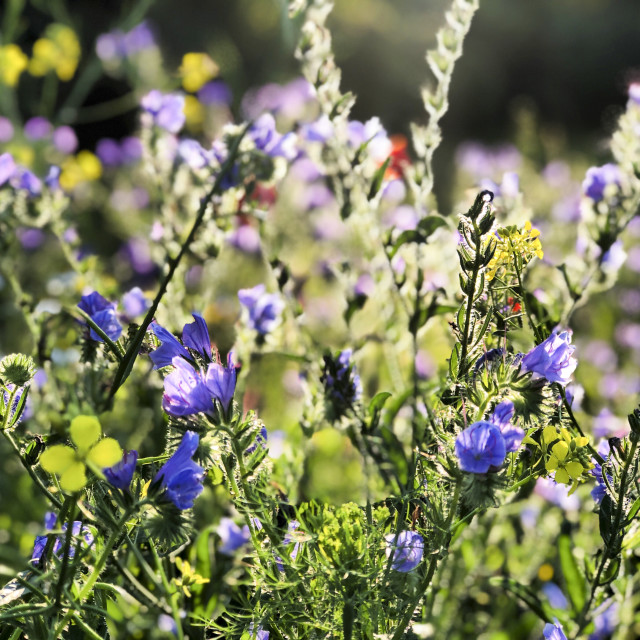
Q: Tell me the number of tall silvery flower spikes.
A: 2